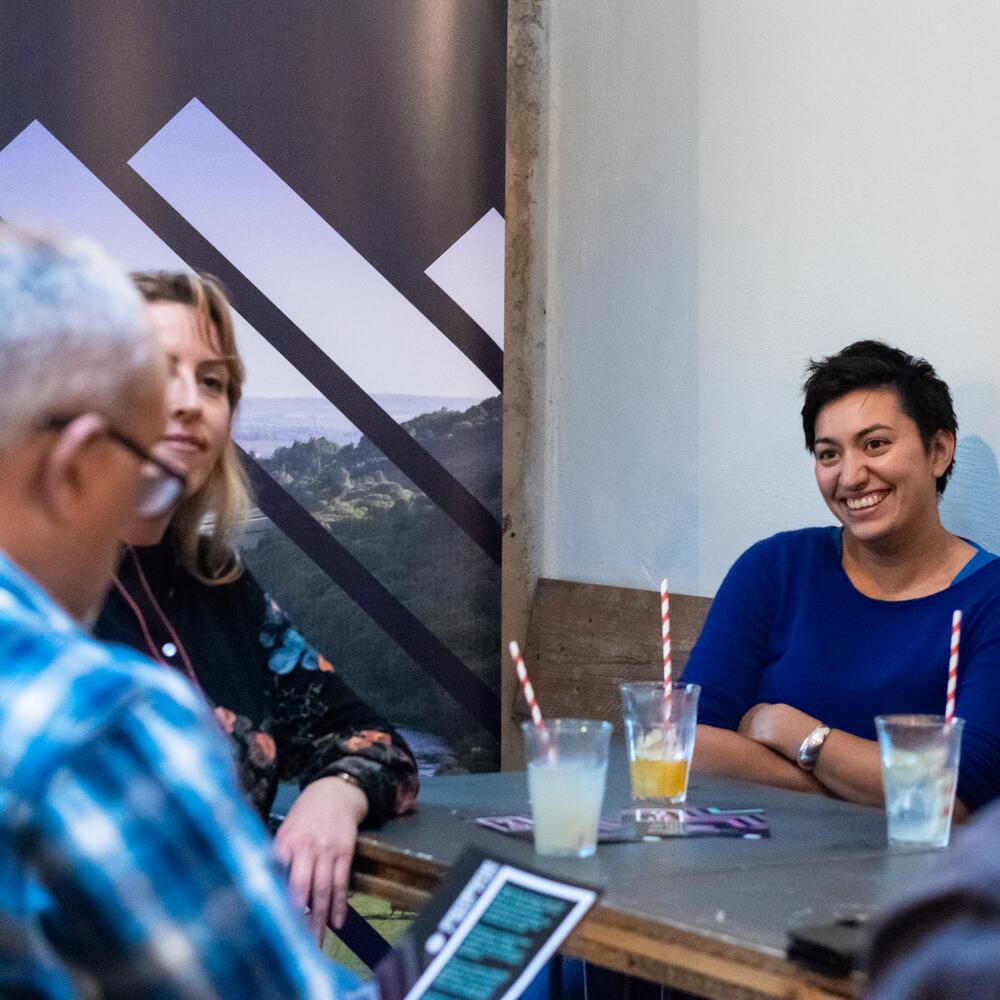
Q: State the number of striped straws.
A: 3